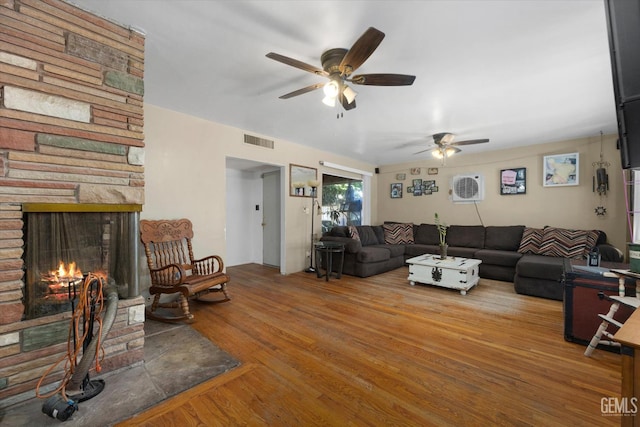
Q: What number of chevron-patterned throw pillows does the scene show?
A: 4